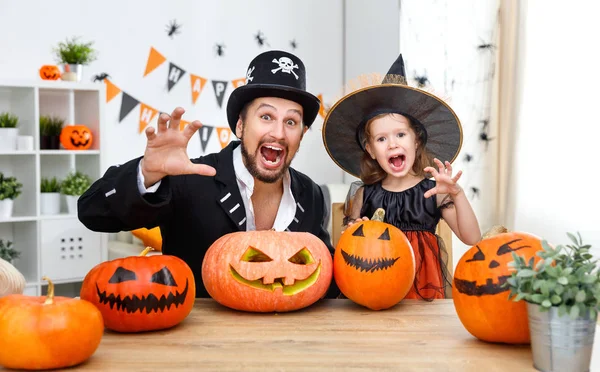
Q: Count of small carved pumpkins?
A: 2